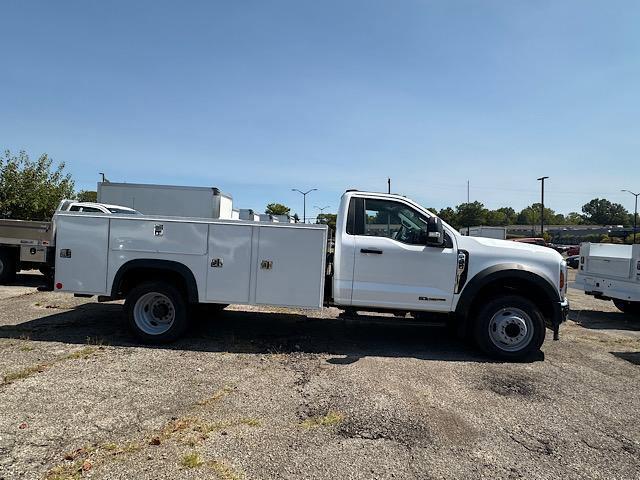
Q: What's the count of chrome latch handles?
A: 4